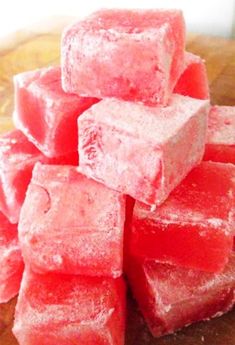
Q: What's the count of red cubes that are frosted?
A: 11